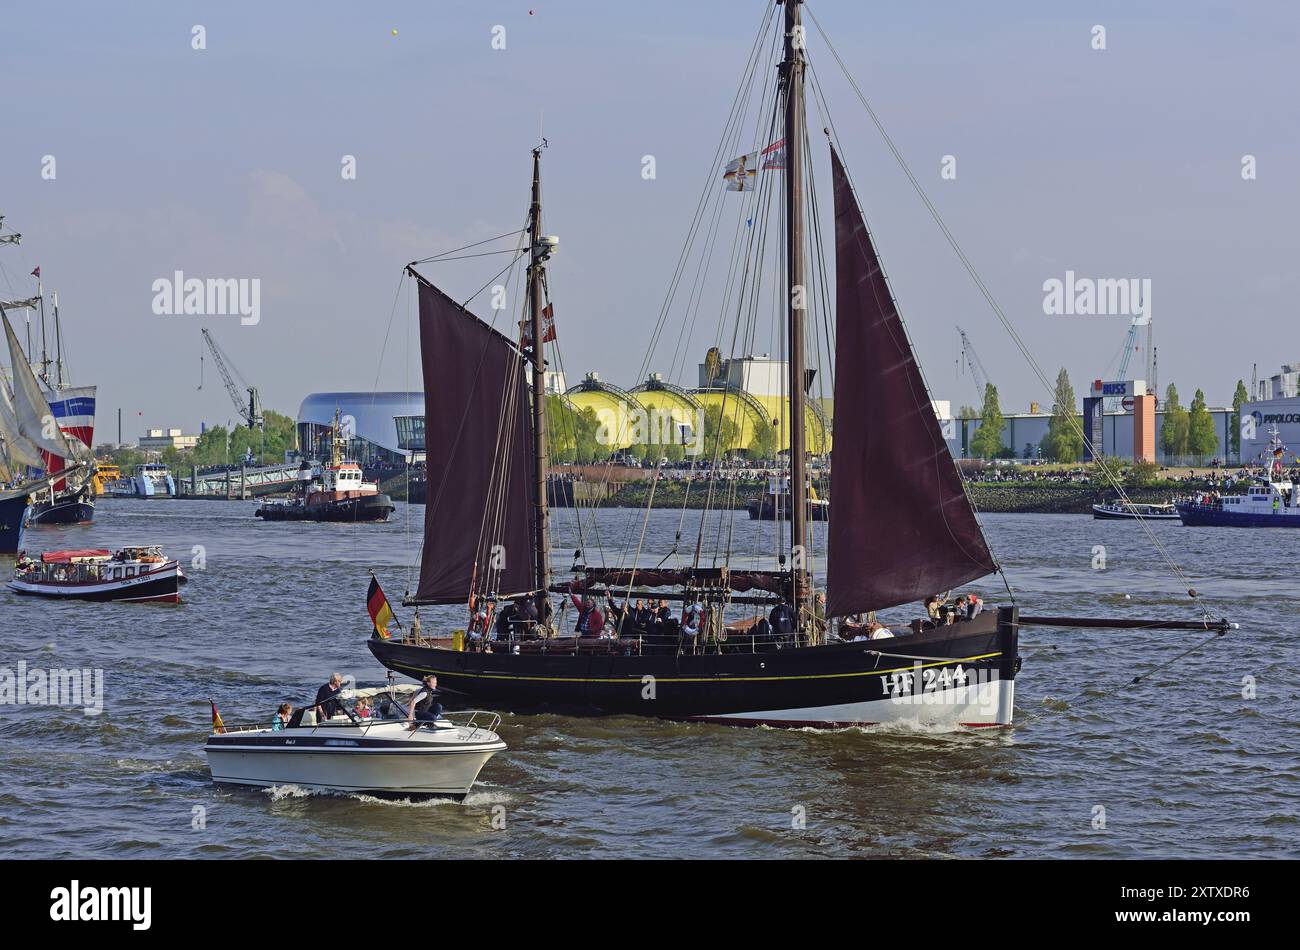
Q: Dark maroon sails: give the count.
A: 2